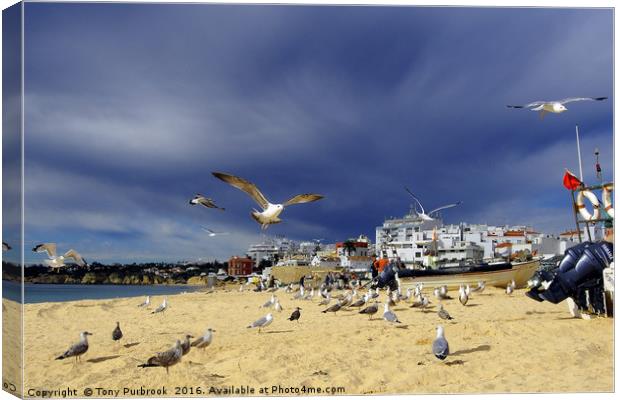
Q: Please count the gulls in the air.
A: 6